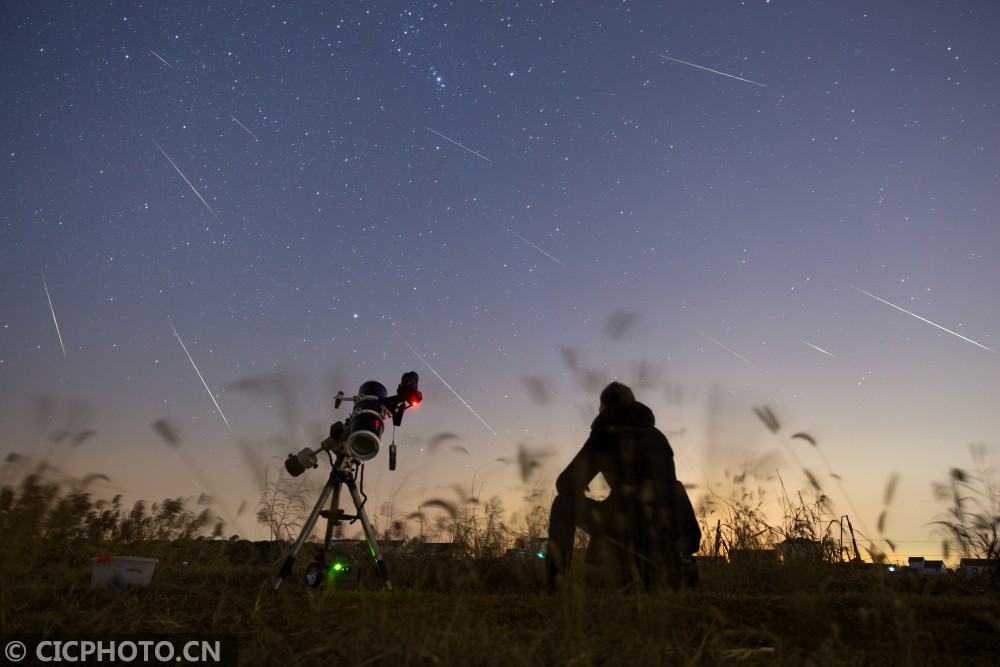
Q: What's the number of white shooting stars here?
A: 12